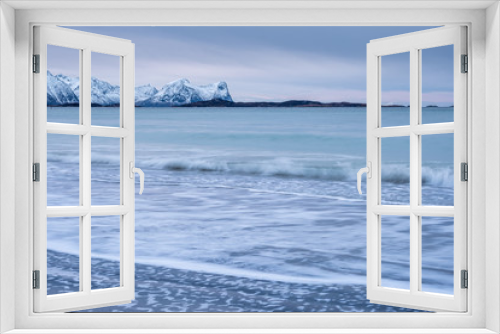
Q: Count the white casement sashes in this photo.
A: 2